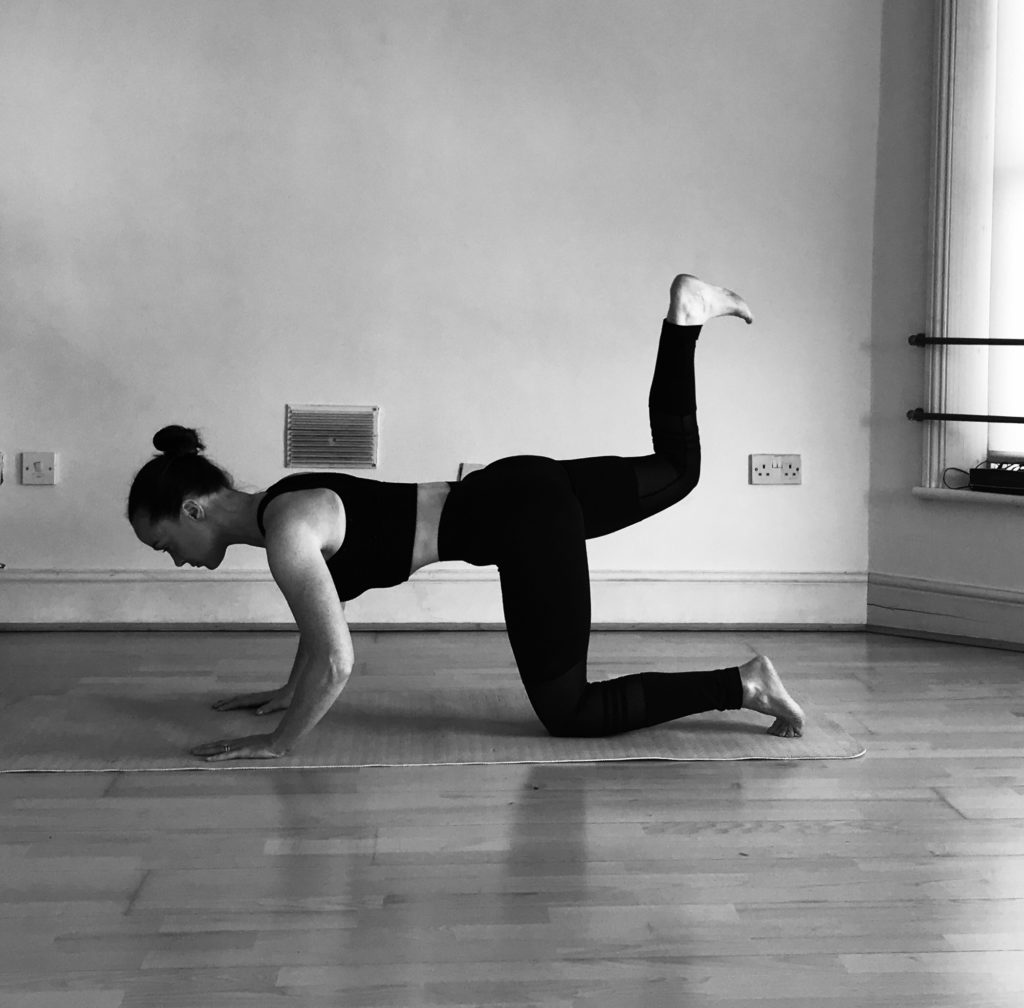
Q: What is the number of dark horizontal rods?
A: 2